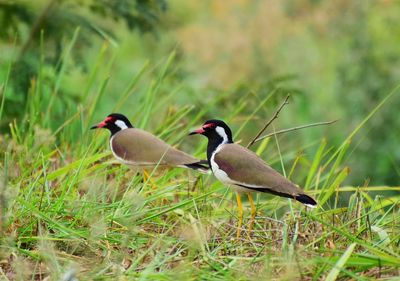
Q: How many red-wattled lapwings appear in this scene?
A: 2